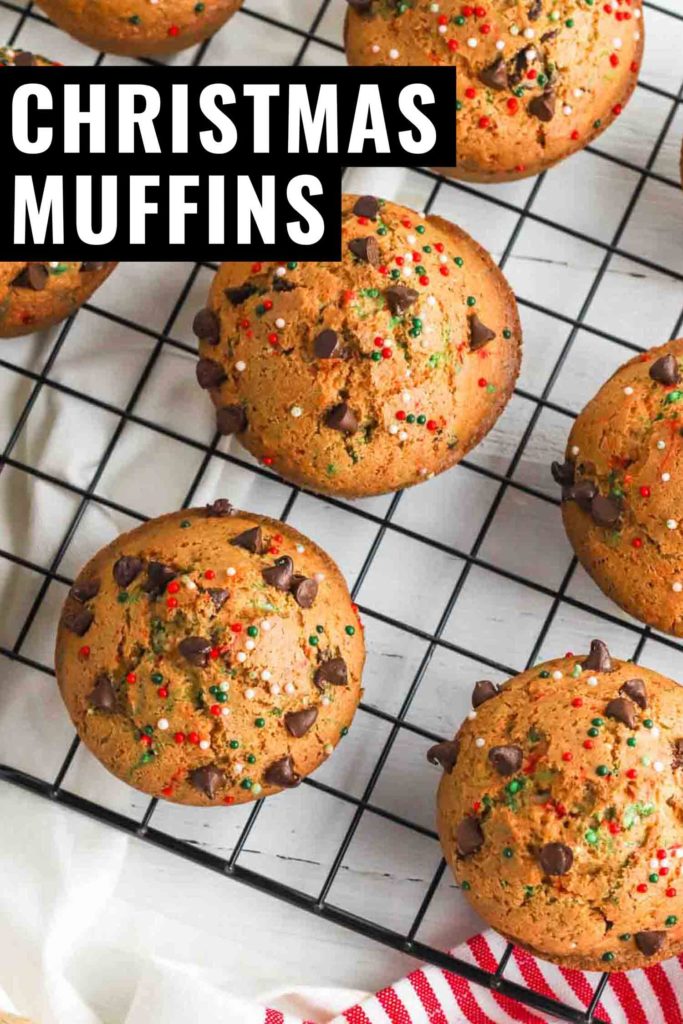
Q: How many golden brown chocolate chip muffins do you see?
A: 7